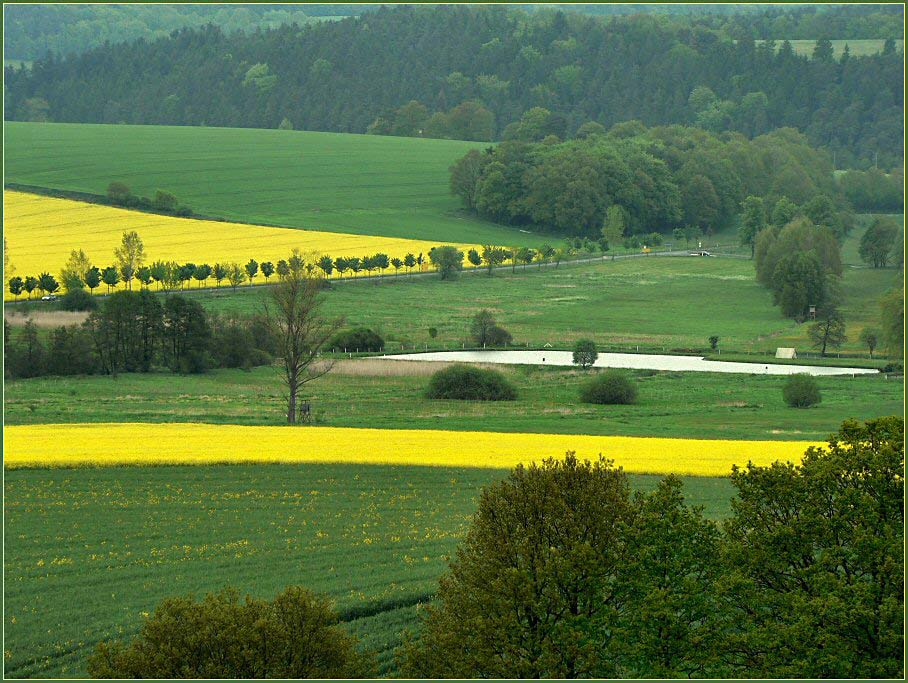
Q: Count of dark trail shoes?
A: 0